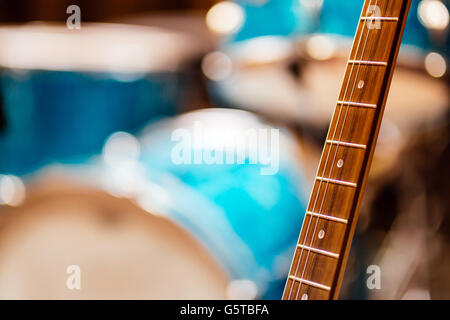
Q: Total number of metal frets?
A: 8